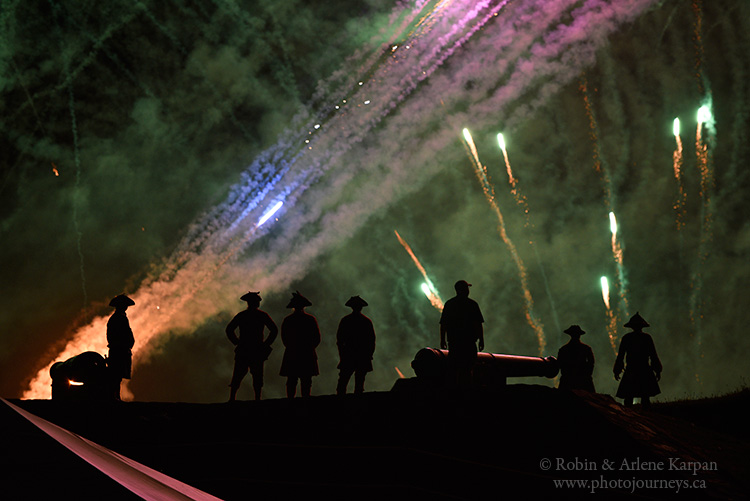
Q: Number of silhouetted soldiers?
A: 7